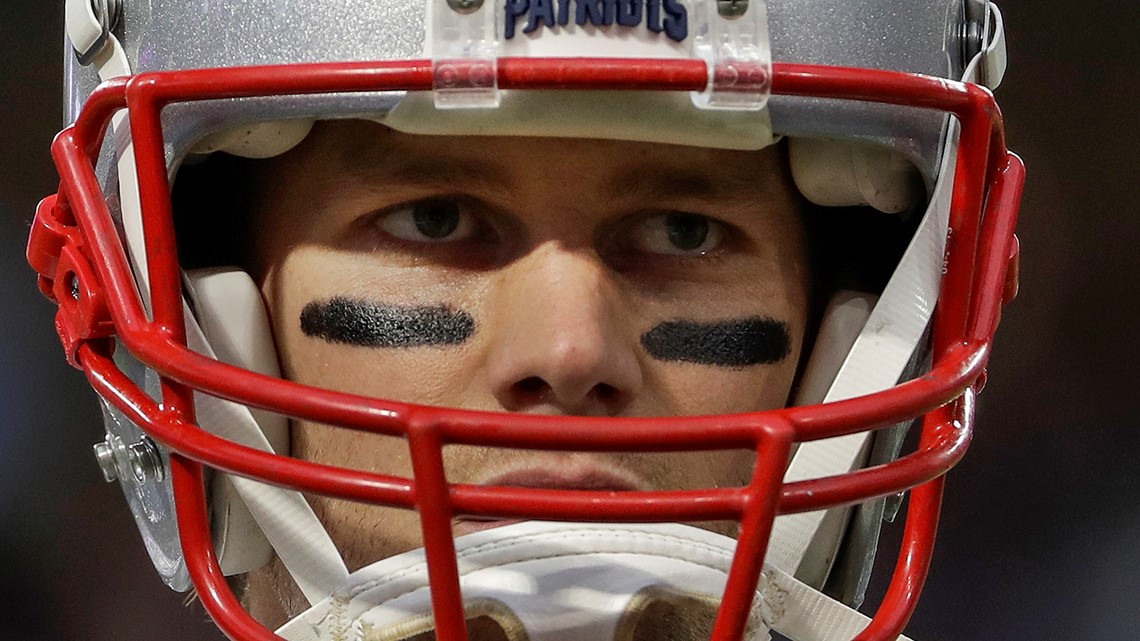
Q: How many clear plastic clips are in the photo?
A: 2